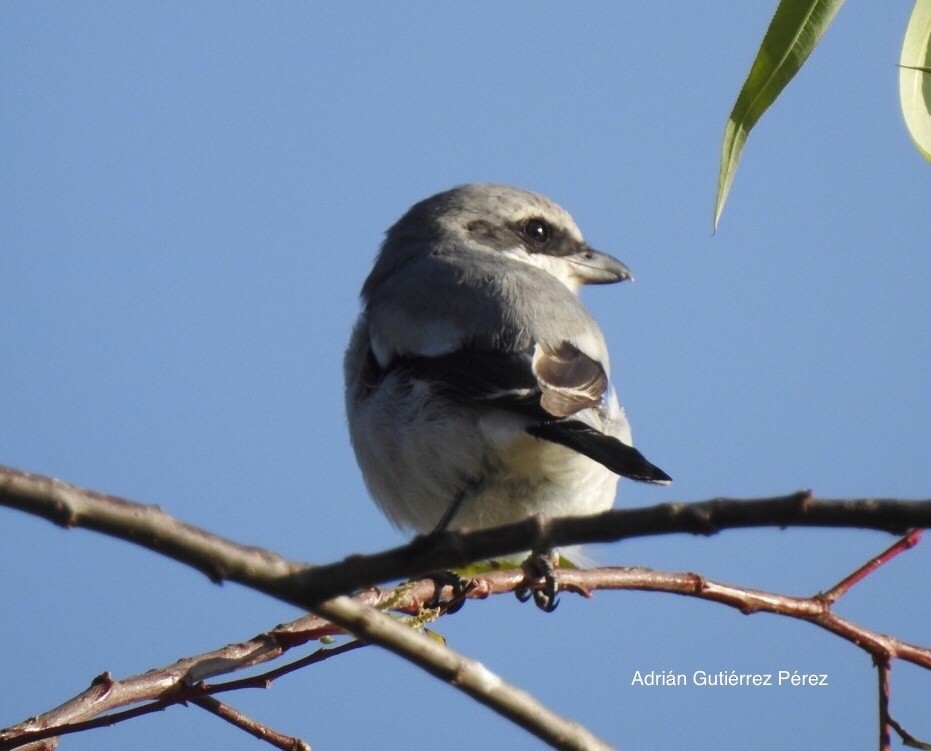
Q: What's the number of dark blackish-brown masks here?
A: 1